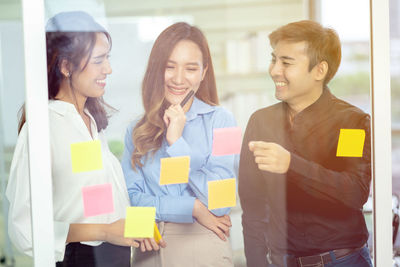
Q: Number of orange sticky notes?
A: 2